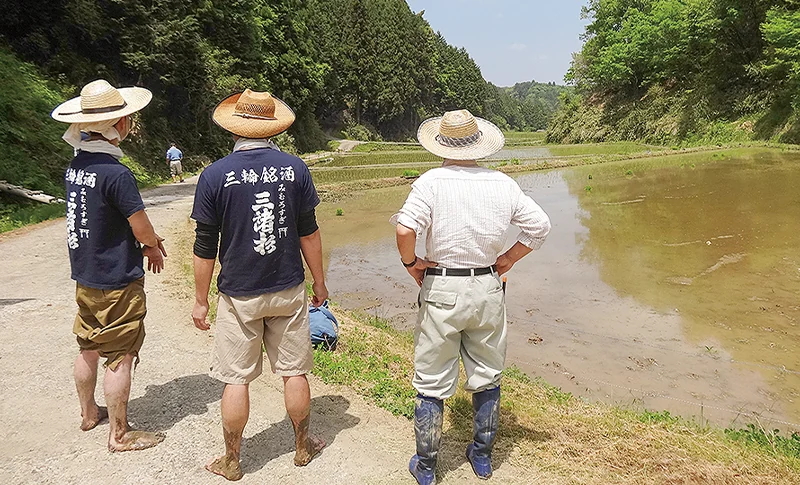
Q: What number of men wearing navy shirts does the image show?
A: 2